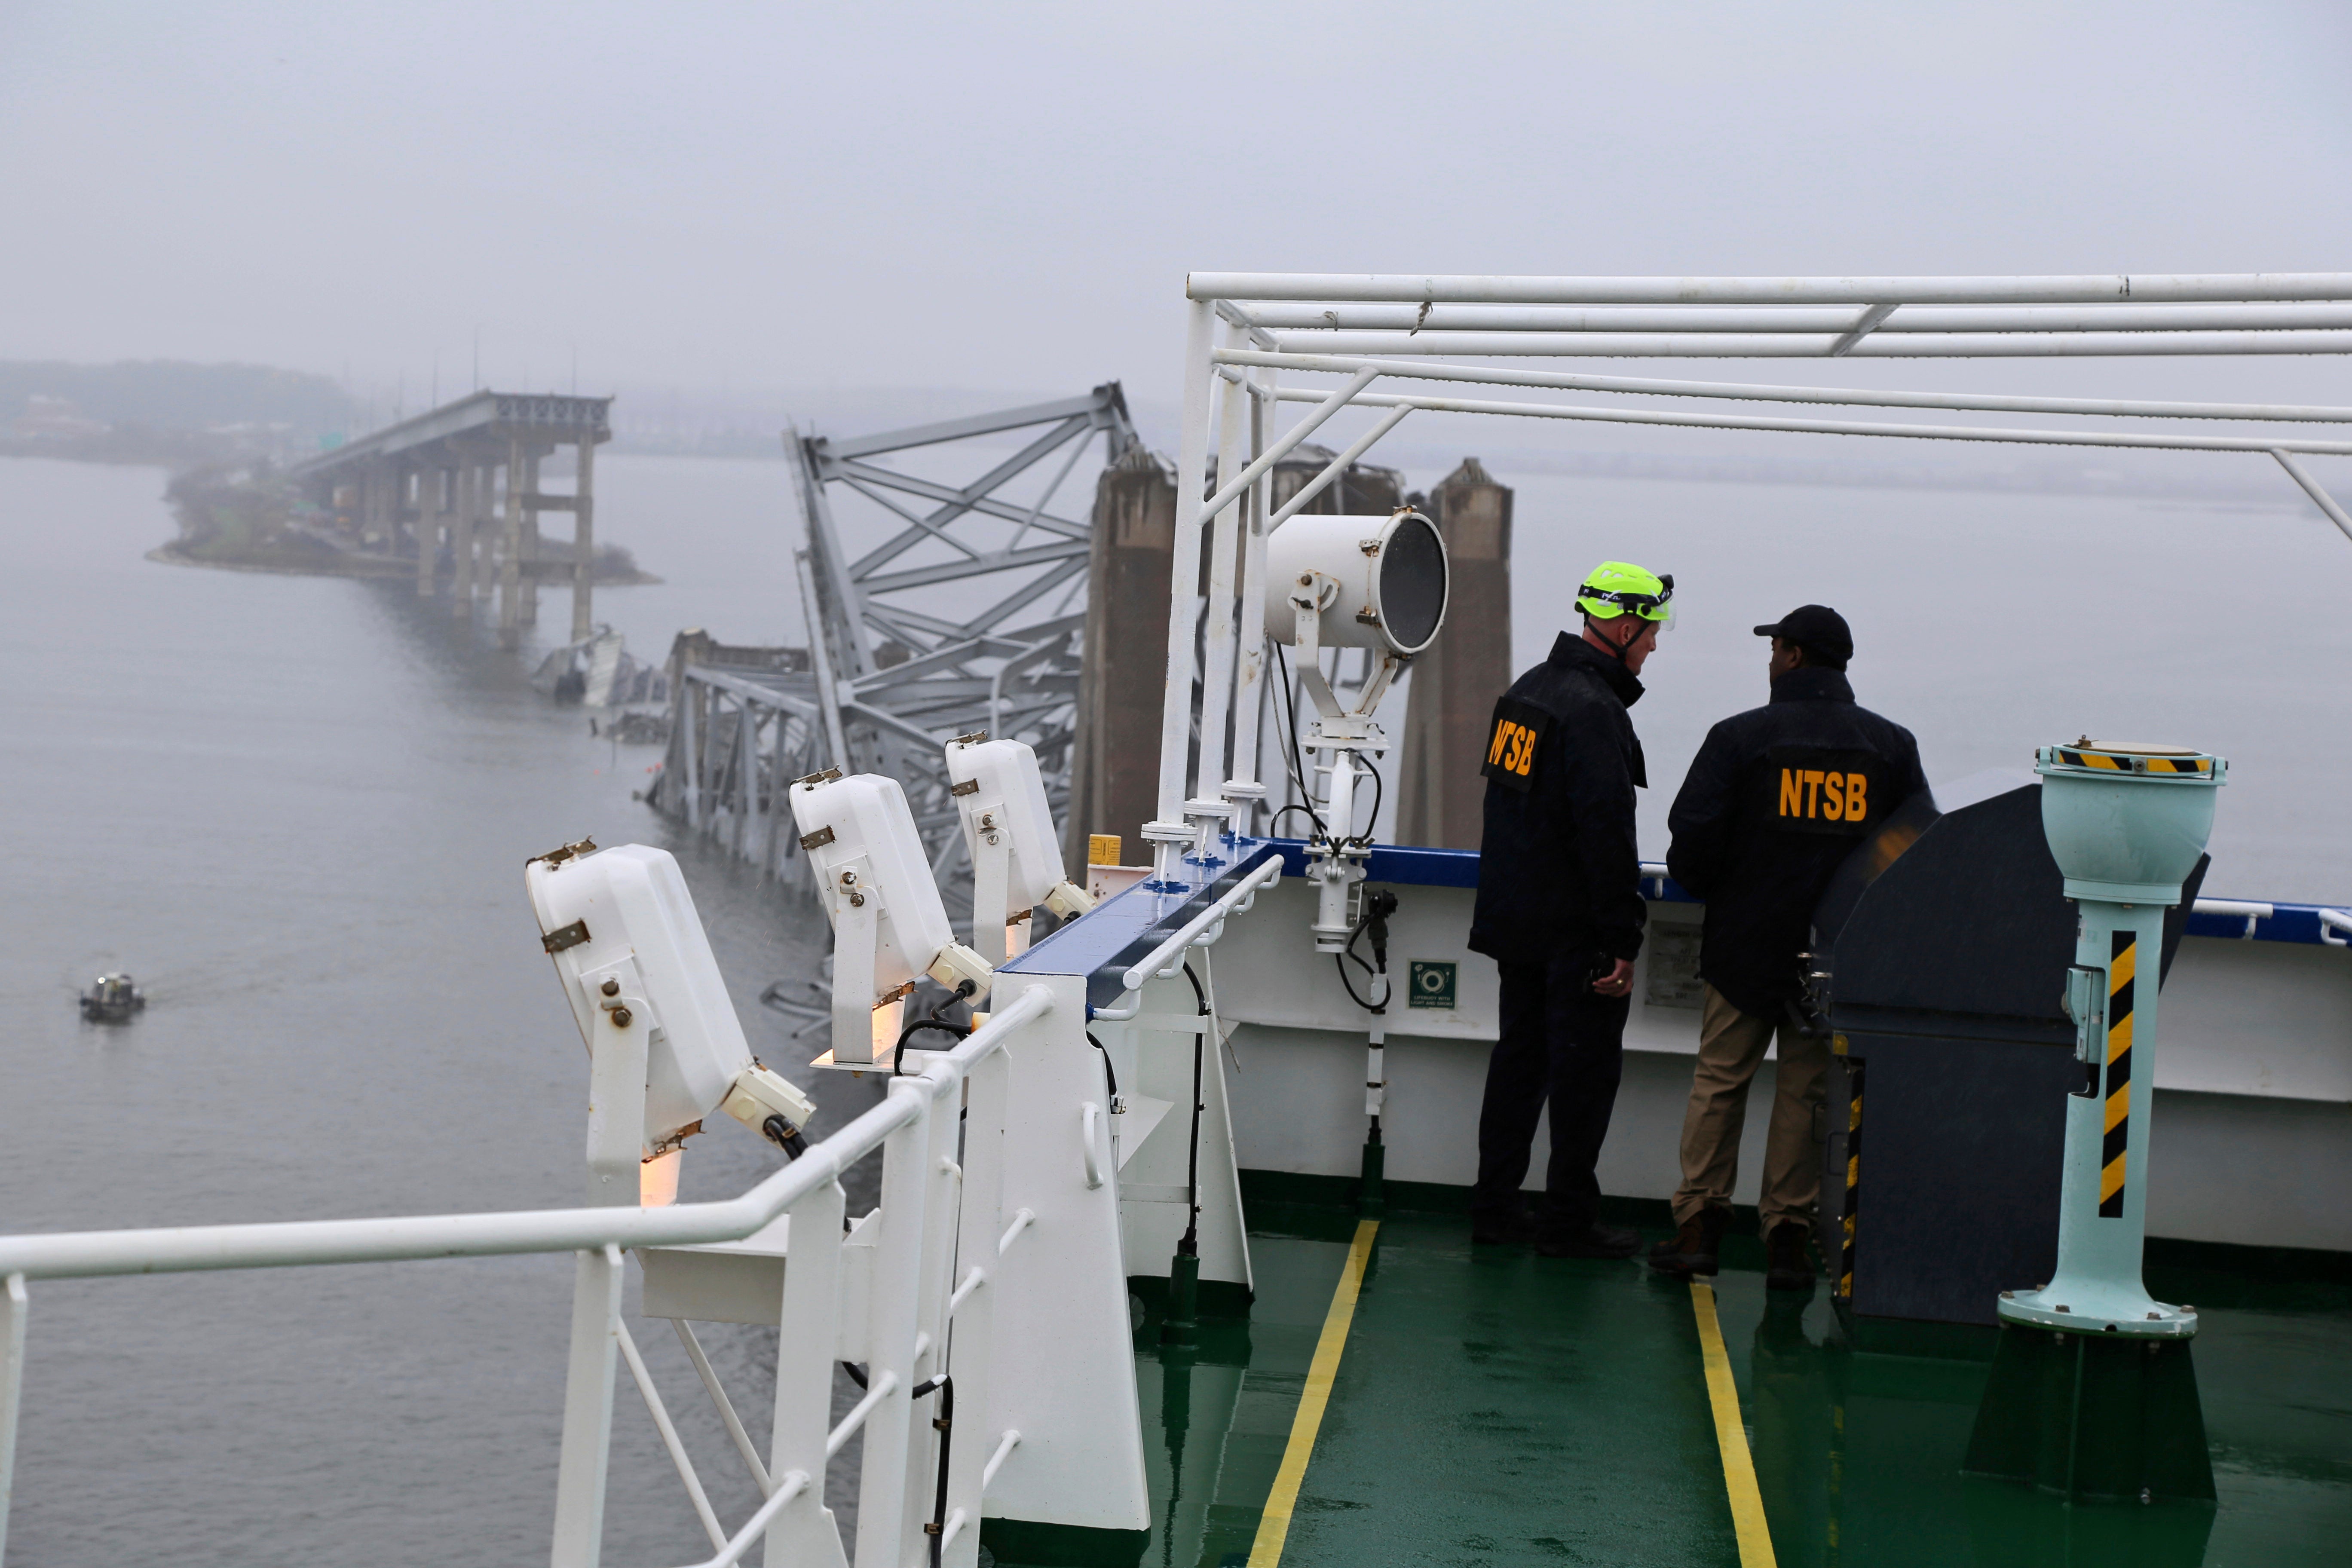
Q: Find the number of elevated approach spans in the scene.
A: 1